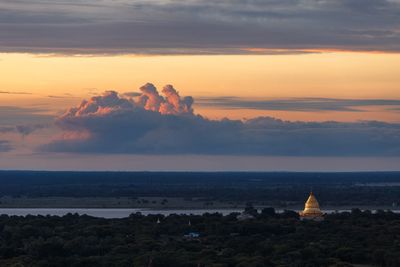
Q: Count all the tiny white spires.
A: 2